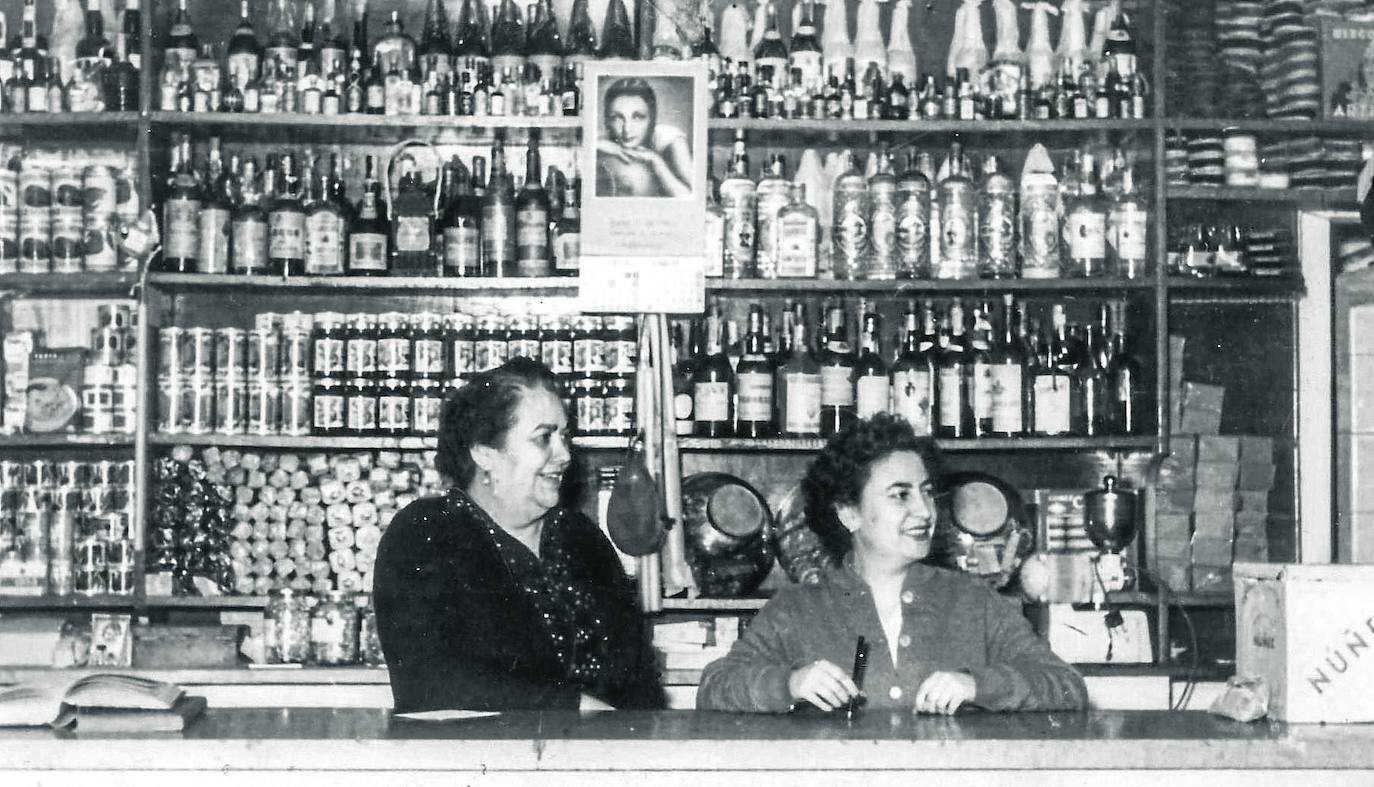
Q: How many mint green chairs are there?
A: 0